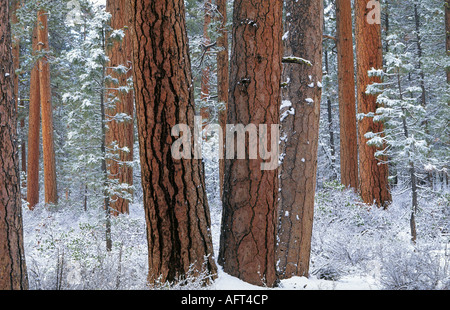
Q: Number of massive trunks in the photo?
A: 3